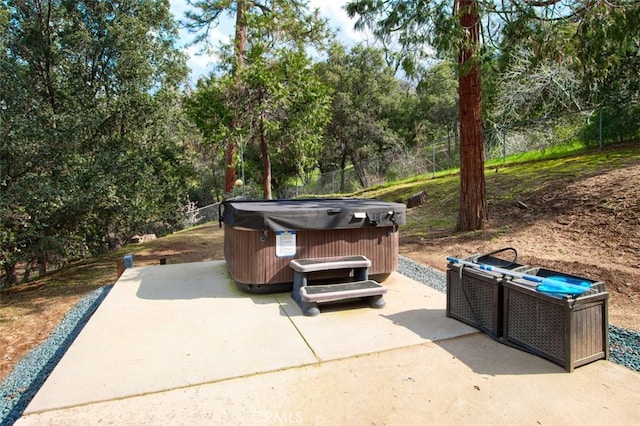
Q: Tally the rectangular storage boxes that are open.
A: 2